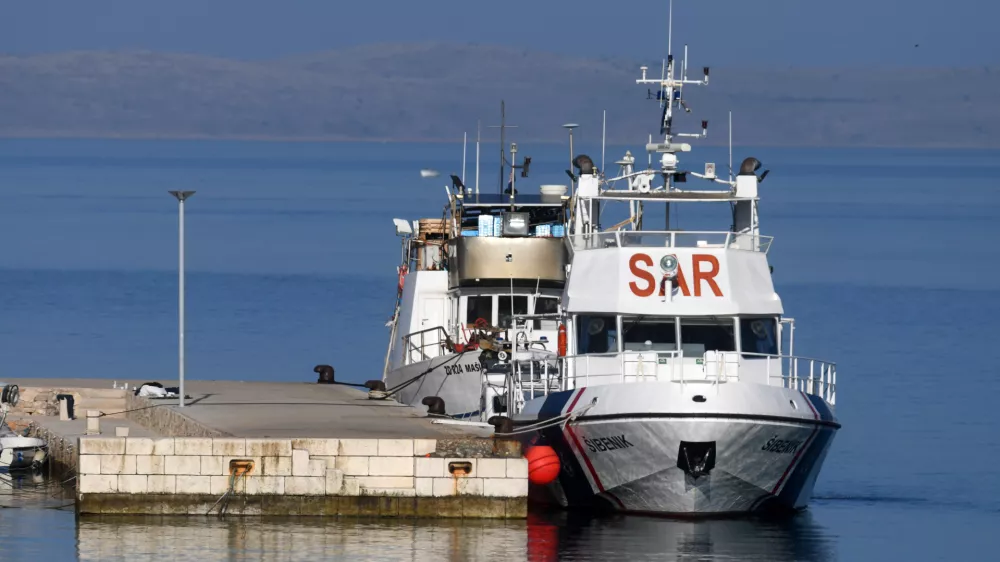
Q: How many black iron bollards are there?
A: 4